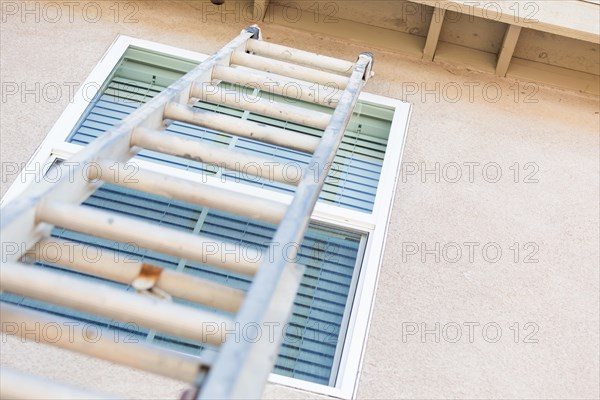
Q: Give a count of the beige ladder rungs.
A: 12